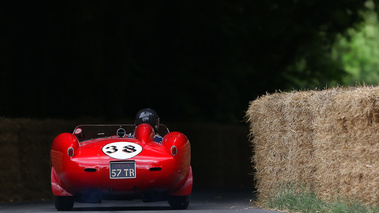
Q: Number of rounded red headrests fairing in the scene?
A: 1